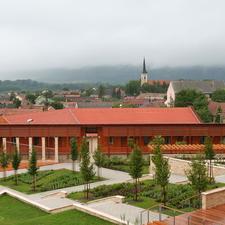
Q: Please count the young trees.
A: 10